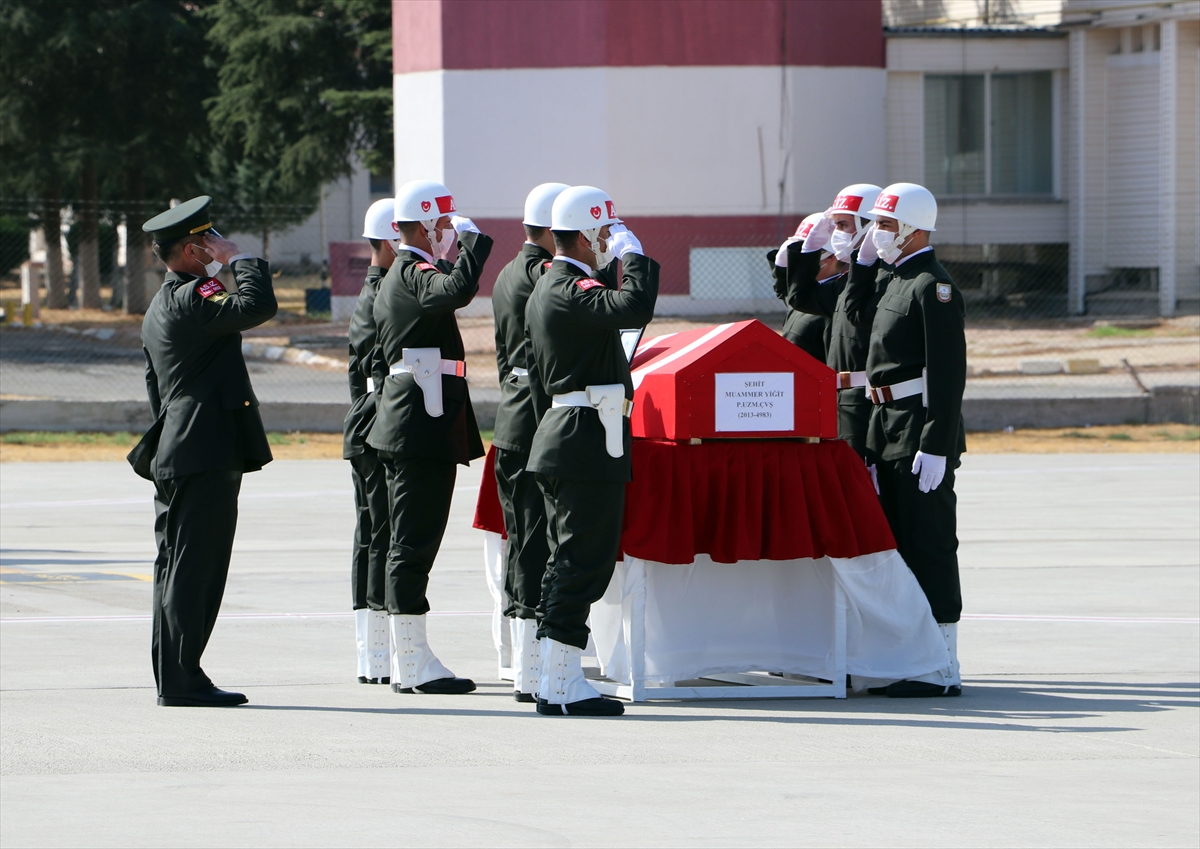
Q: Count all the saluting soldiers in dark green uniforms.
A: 8